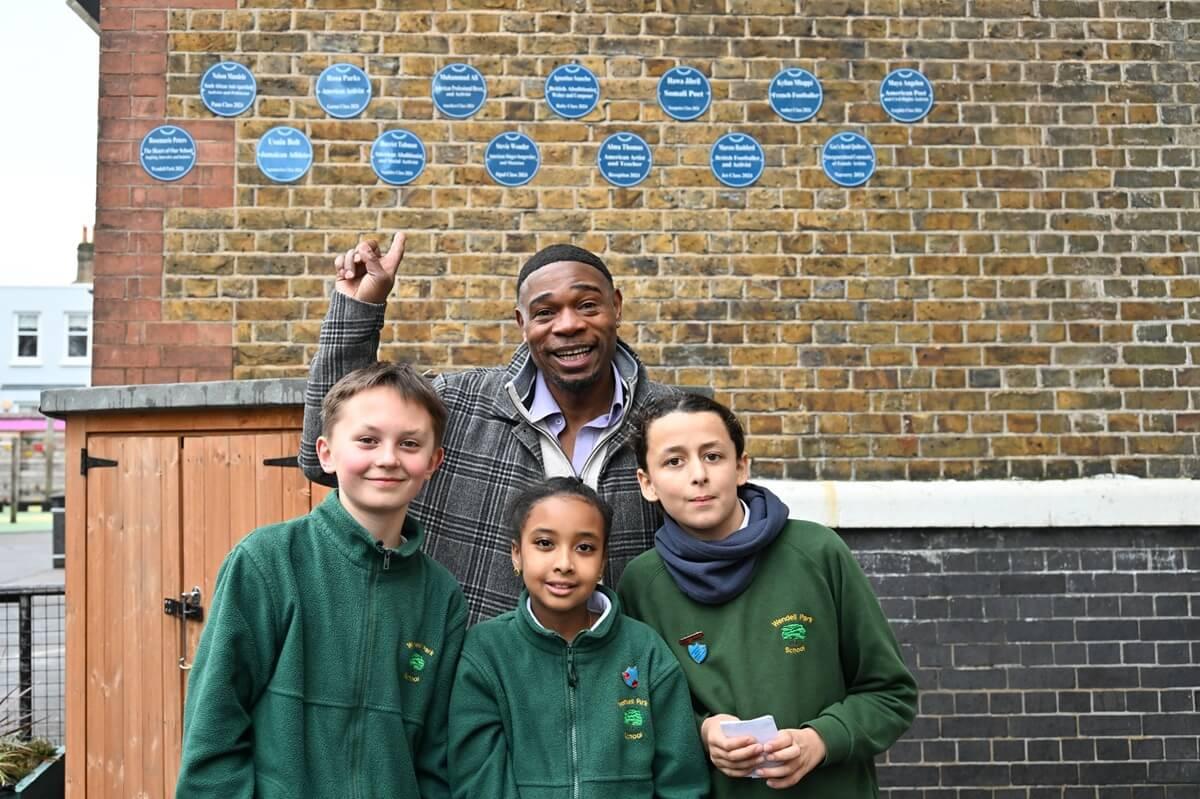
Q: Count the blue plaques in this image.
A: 14